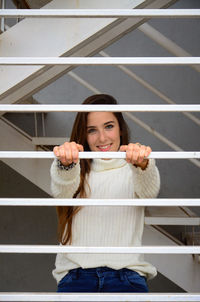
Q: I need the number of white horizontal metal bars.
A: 7